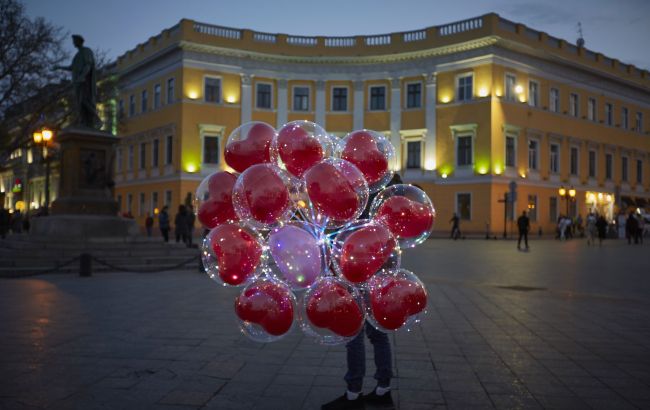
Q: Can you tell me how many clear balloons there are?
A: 13